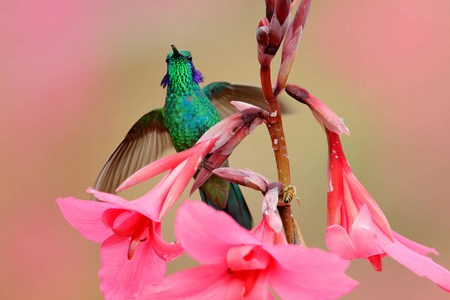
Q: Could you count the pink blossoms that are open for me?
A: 3